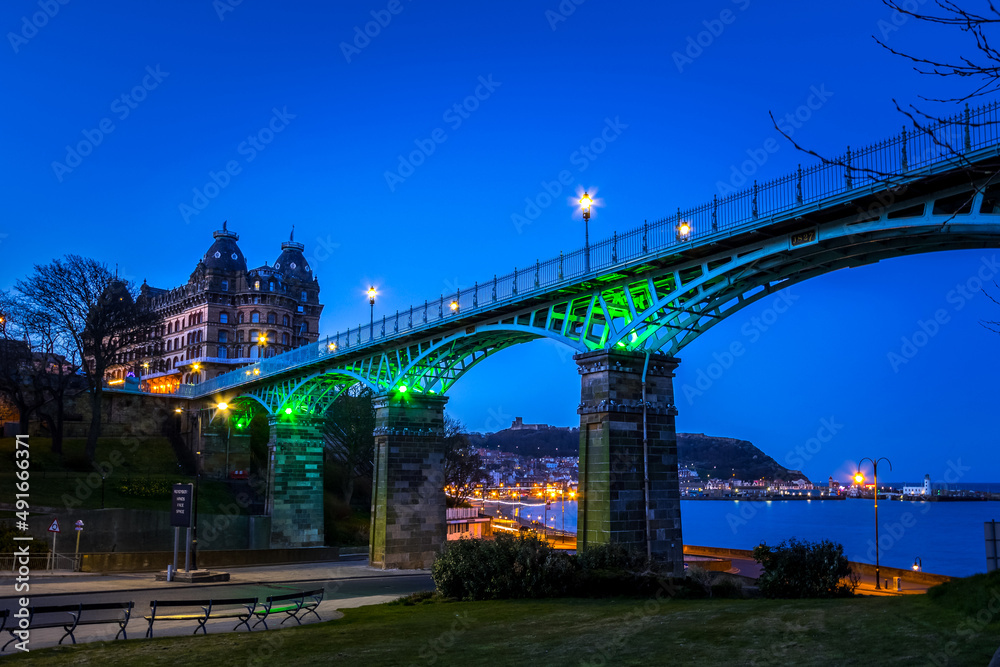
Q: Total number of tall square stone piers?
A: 3